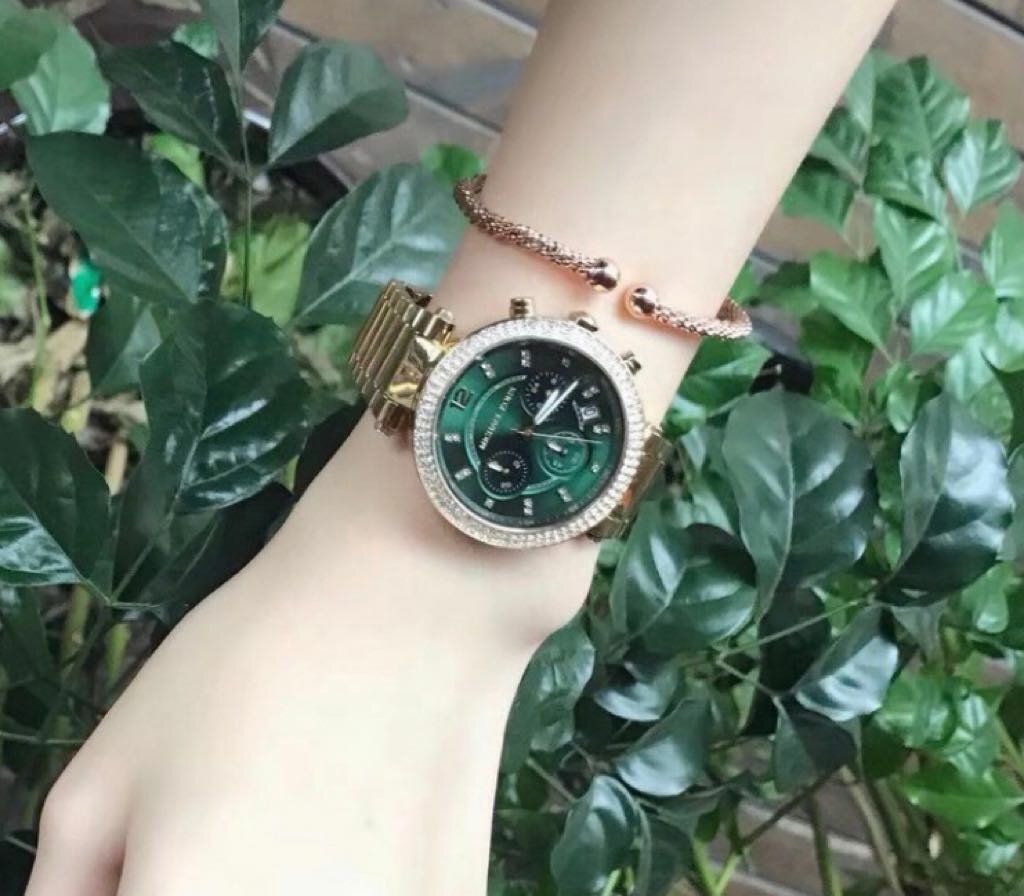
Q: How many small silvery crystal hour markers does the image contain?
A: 11